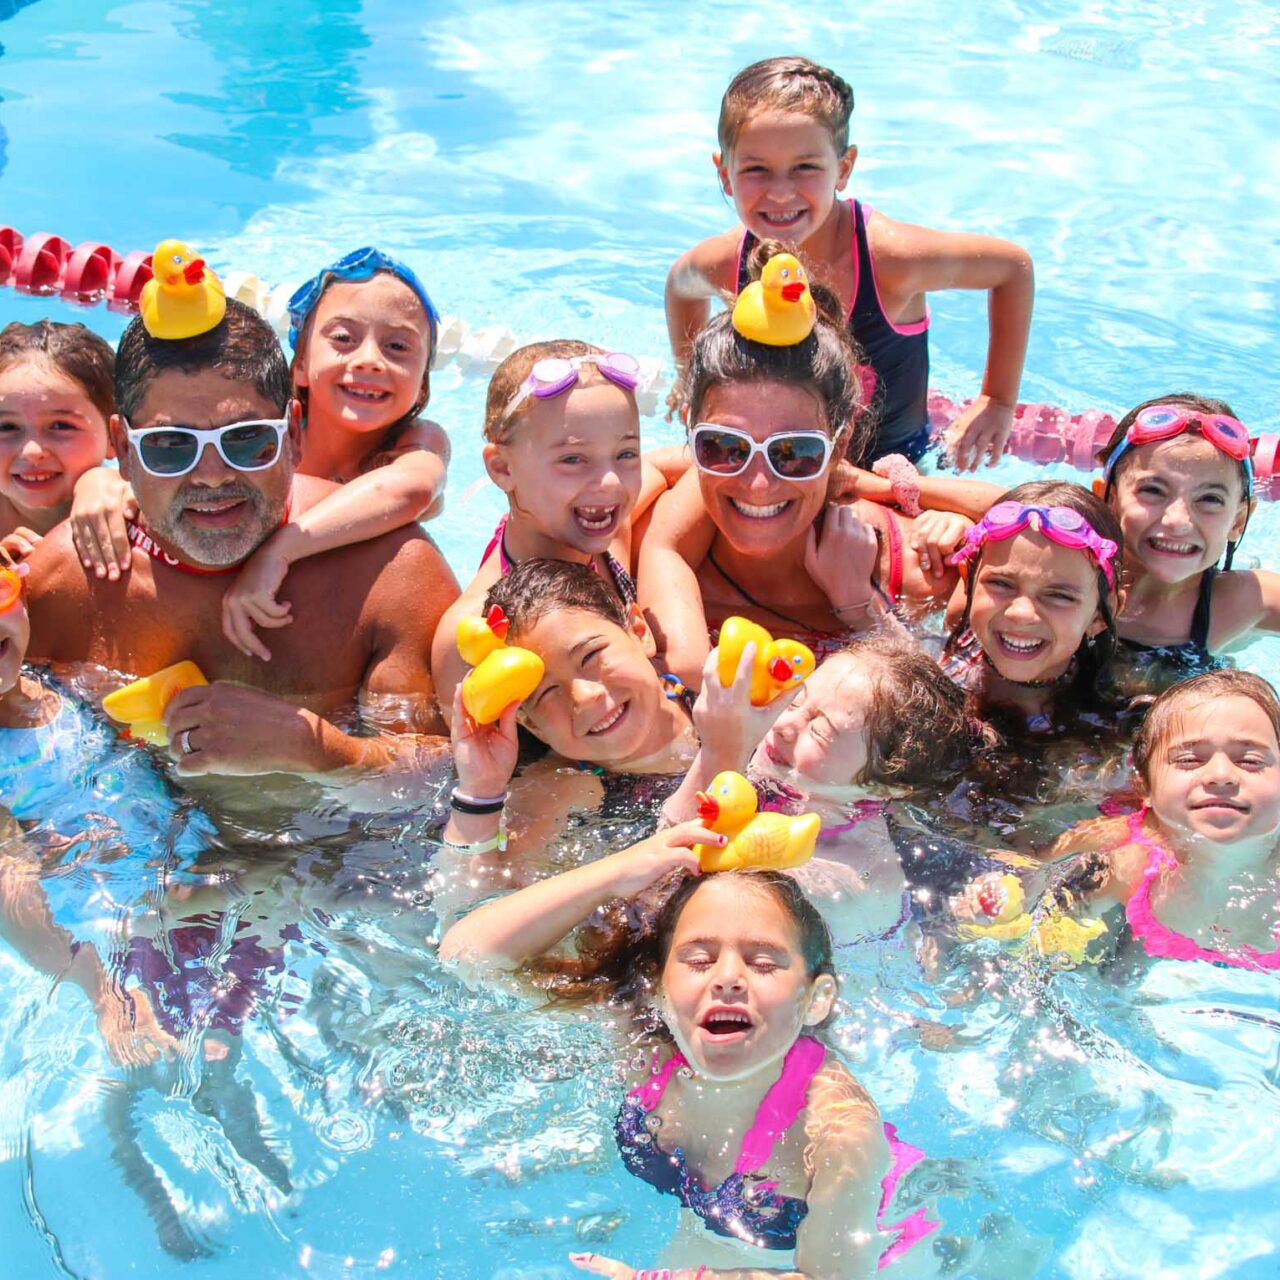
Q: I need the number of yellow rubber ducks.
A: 7